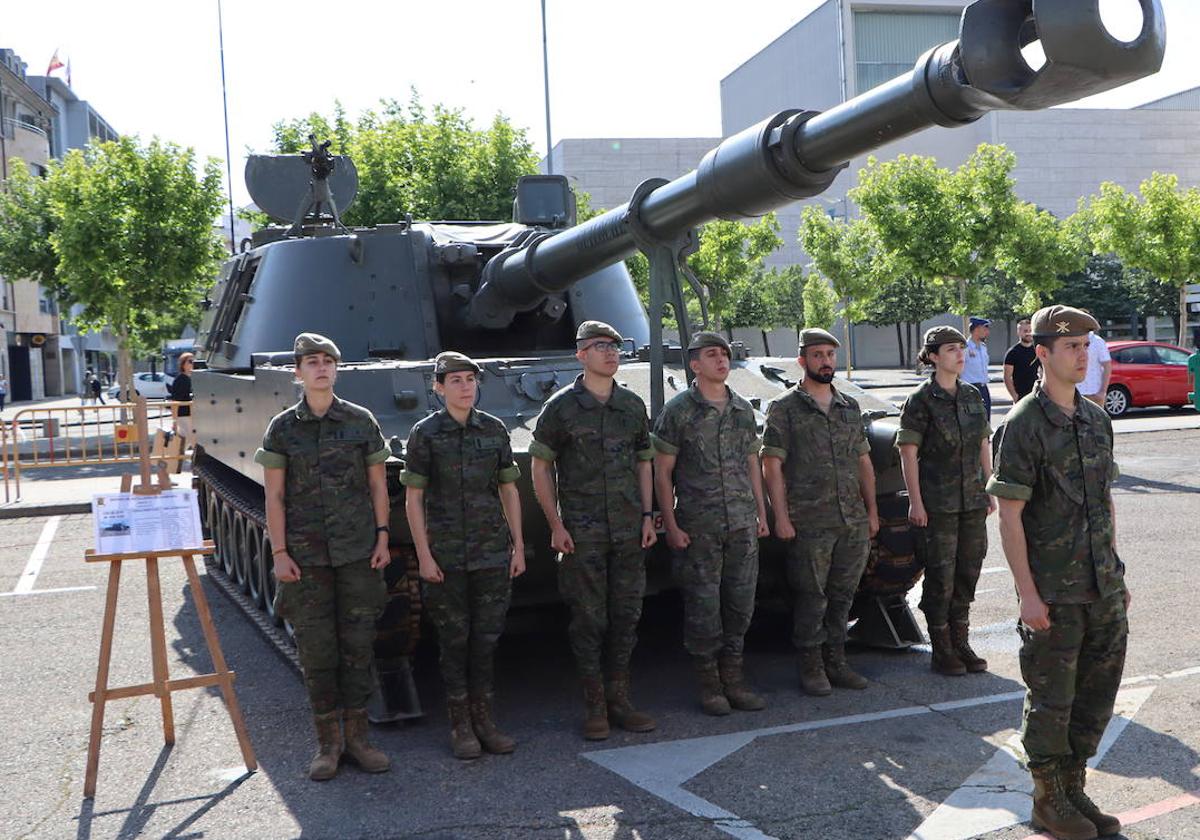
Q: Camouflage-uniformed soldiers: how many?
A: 7